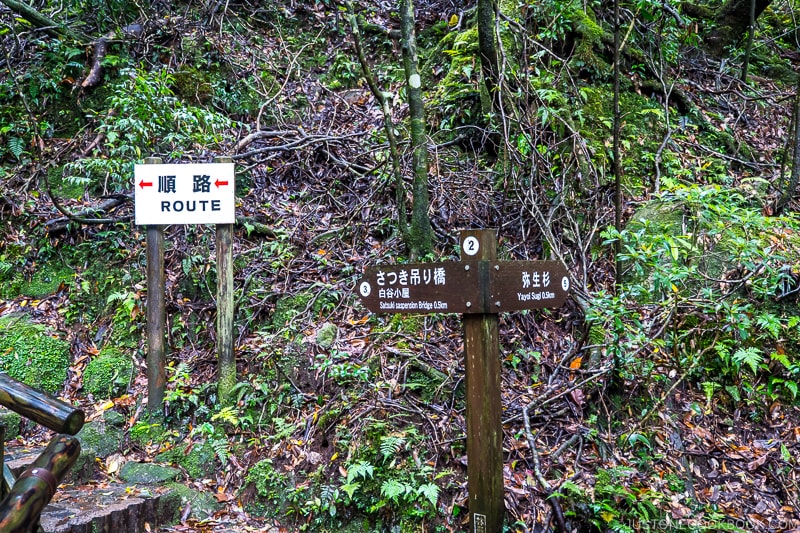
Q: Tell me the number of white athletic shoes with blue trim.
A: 0